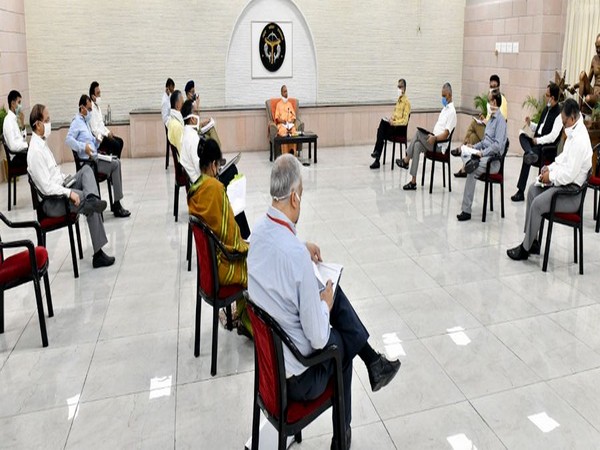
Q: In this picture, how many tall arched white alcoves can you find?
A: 1